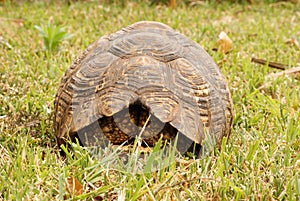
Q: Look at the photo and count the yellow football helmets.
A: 0